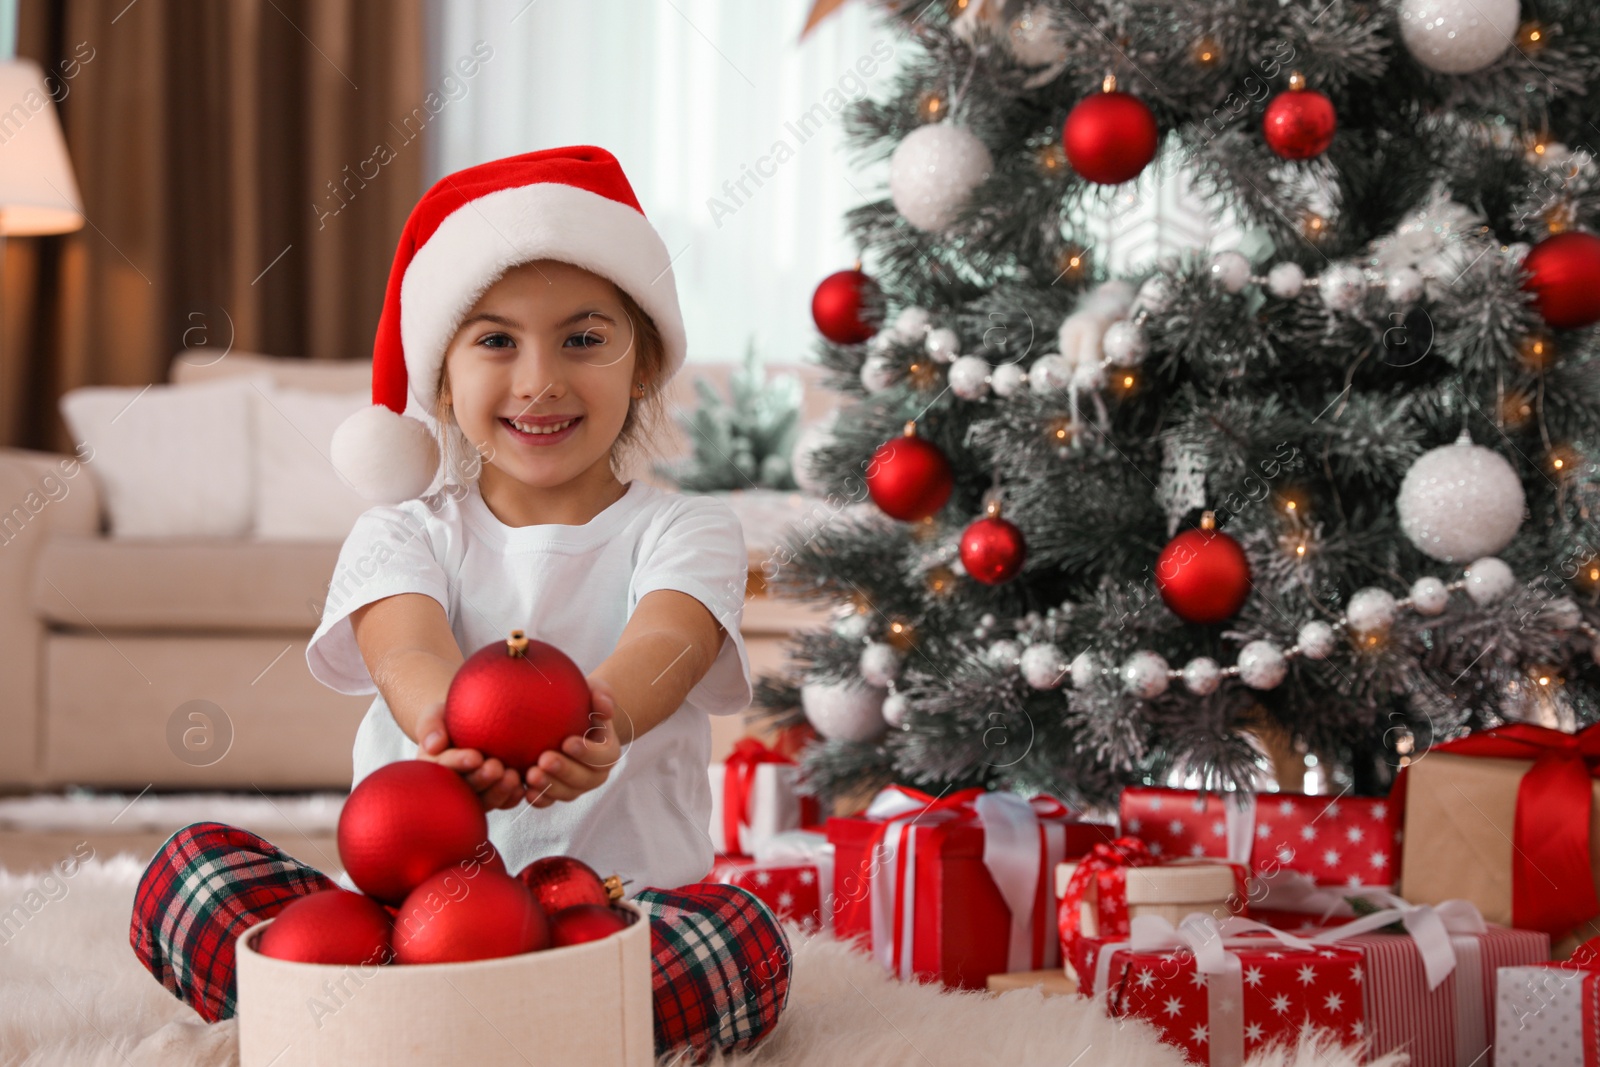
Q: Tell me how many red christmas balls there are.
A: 14